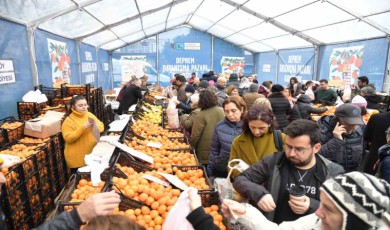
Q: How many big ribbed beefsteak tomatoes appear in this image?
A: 0